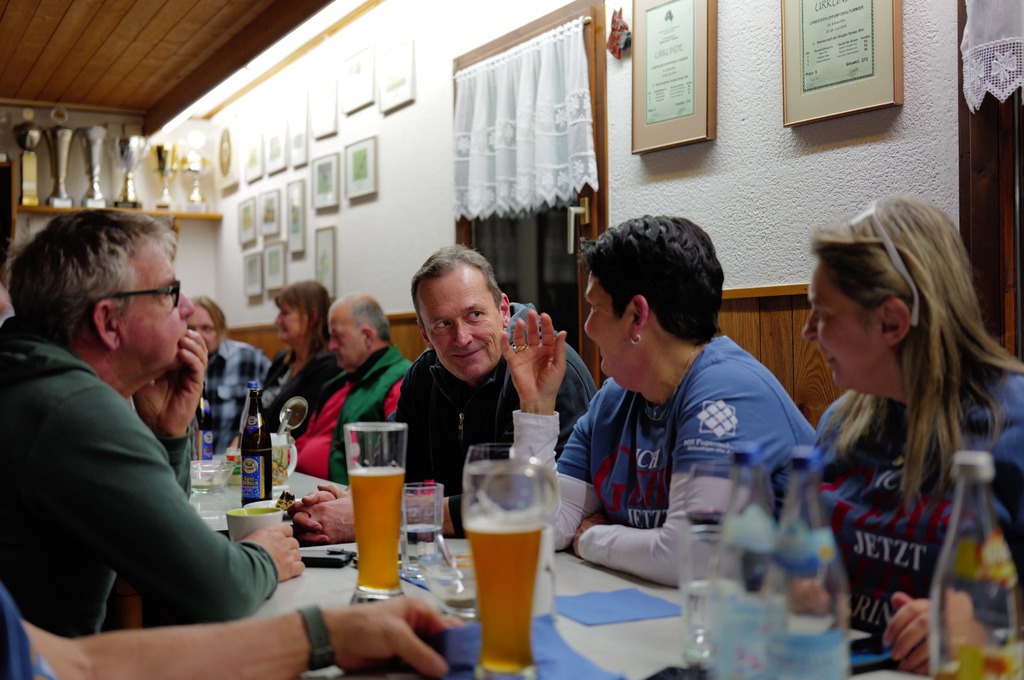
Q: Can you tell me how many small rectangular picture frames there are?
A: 14